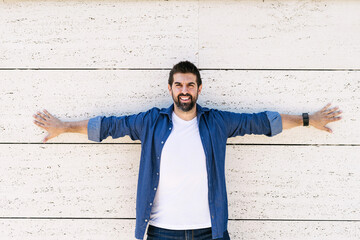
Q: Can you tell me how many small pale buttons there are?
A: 7